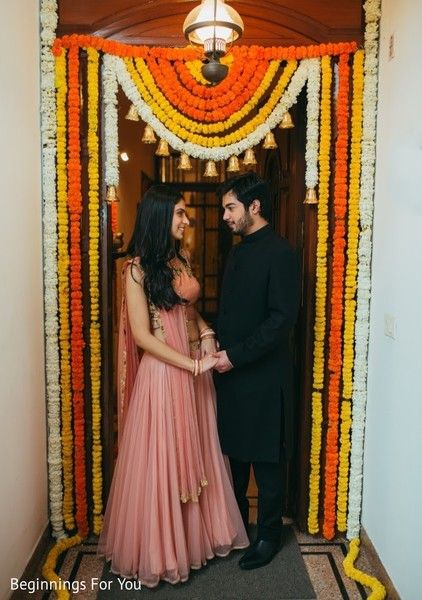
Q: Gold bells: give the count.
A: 11